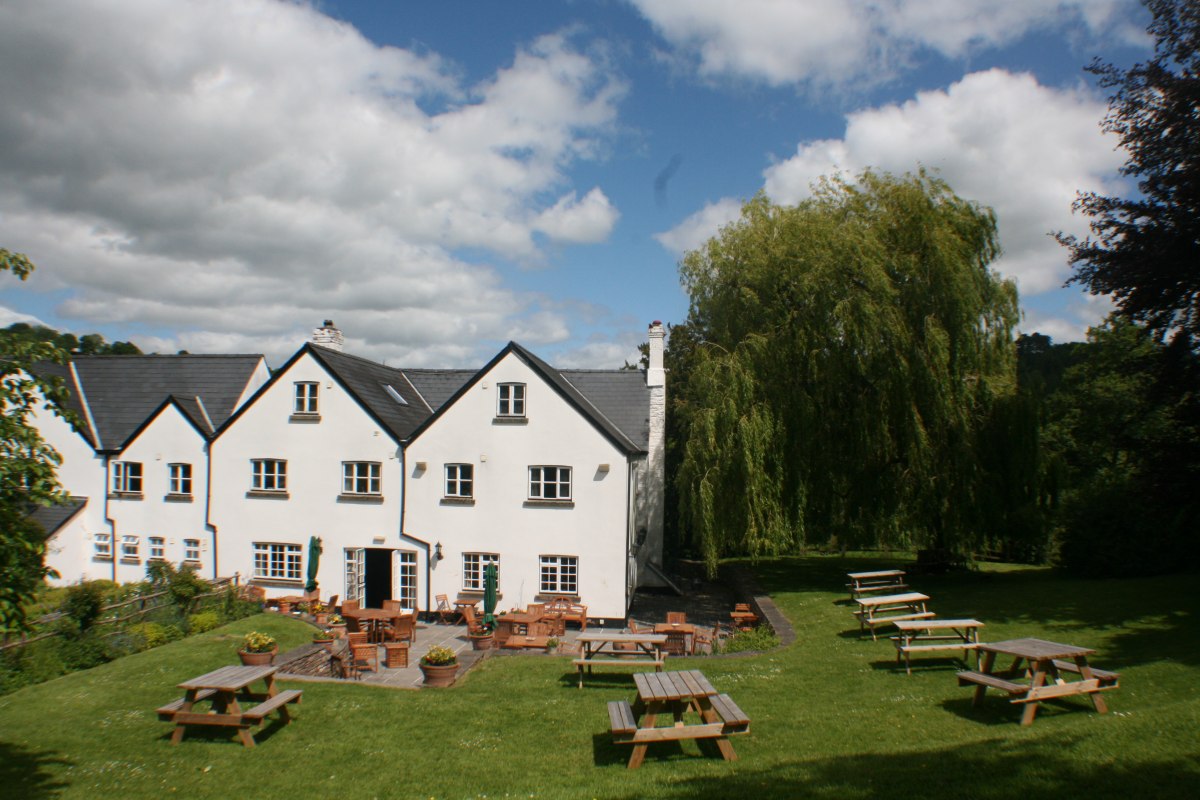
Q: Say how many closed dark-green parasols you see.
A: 2